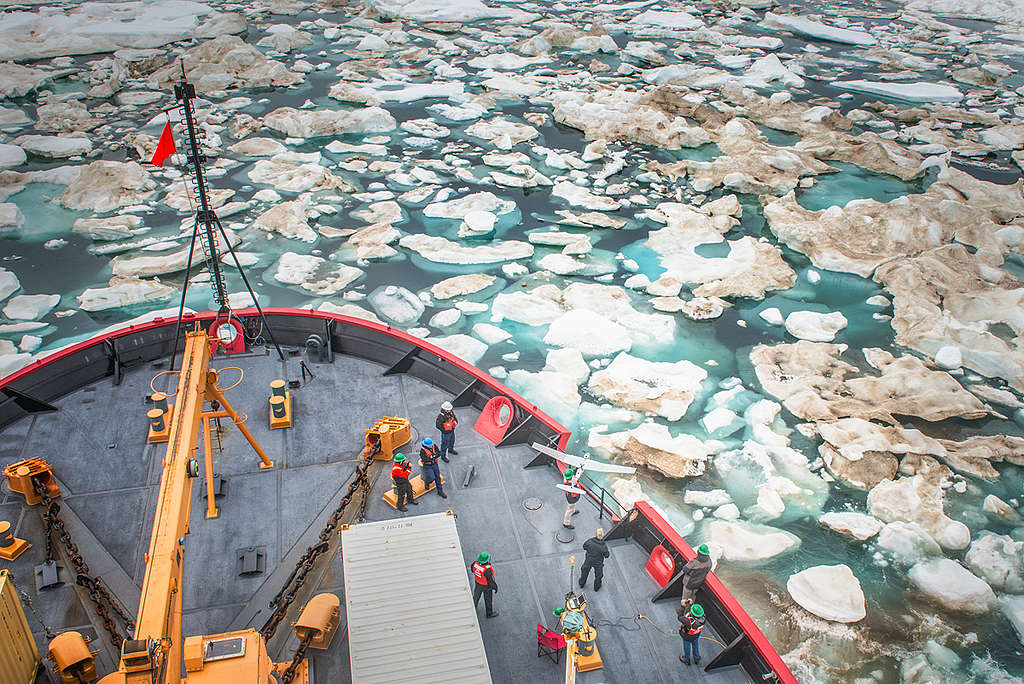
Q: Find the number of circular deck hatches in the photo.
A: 2